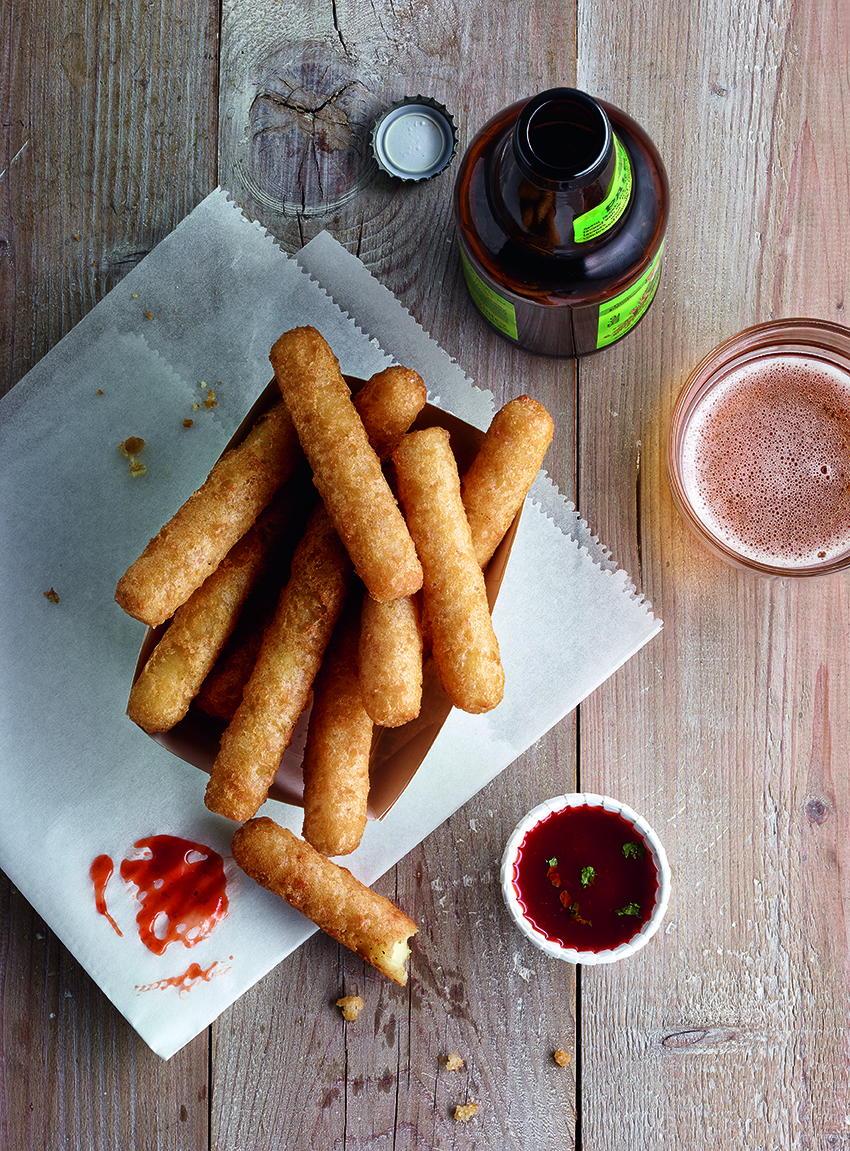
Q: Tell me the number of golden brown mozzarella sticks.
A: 11